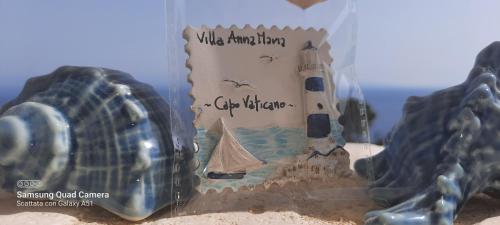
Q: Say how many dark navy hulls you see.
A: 1